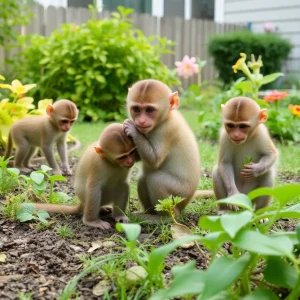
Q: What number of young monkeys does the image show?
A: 4